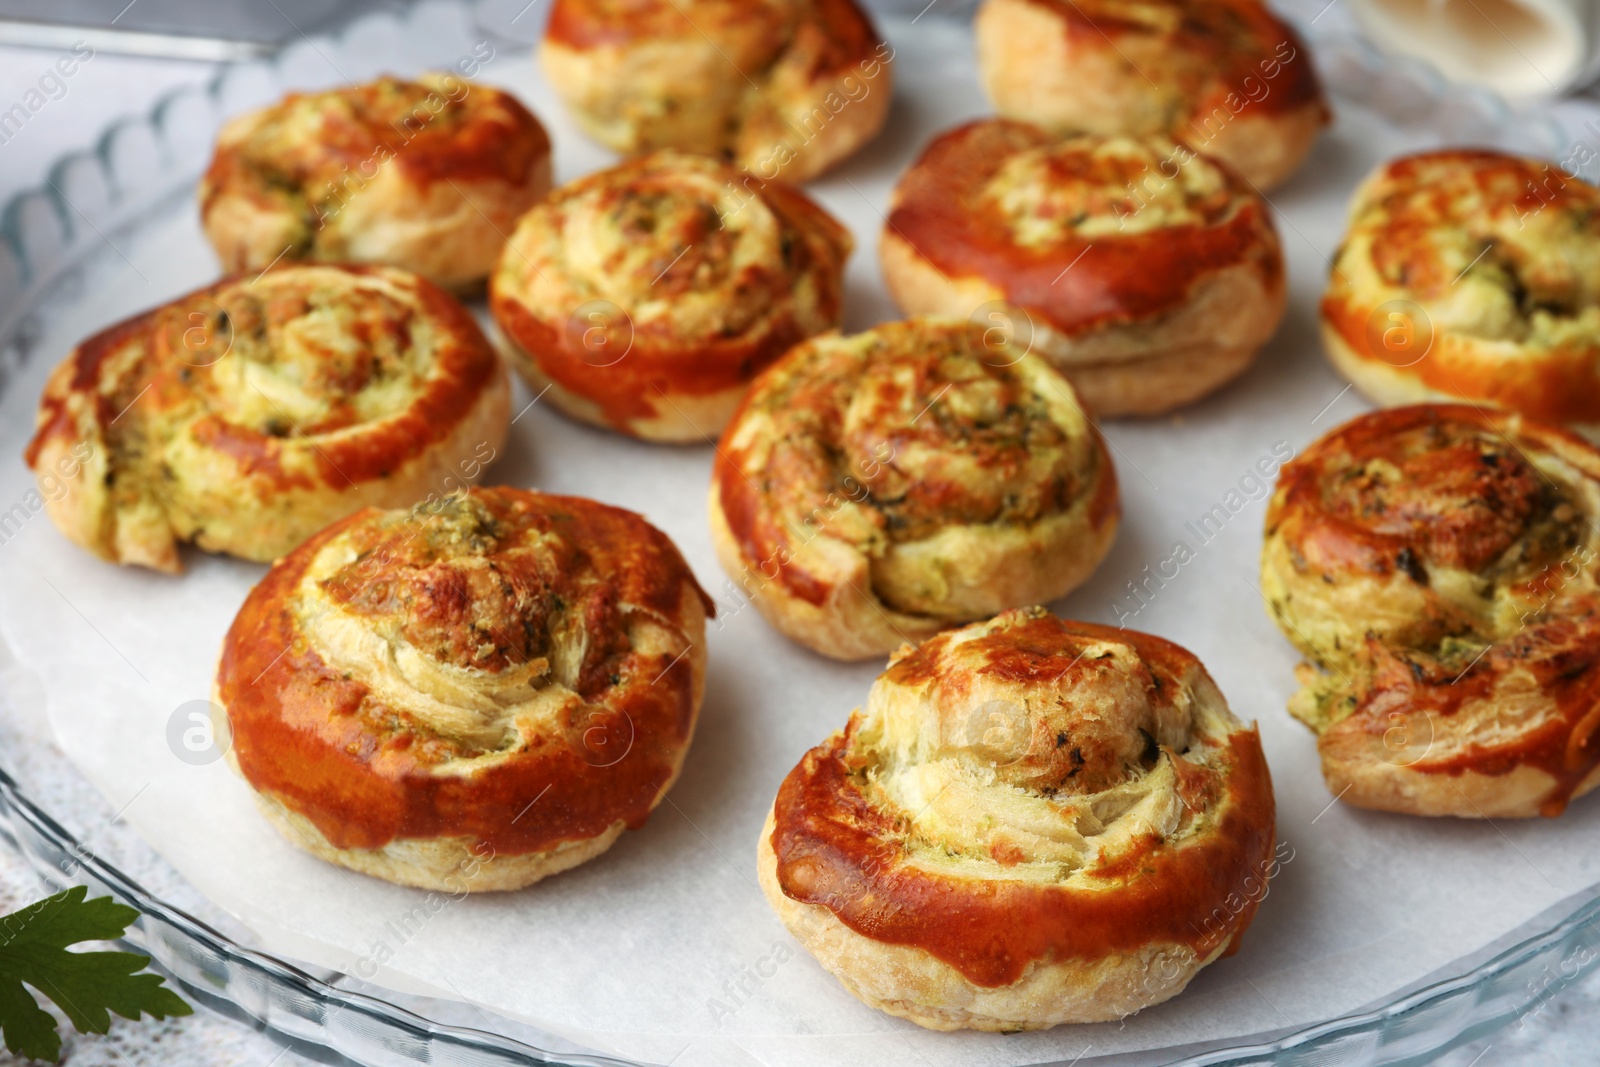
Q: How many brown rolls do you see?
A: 11